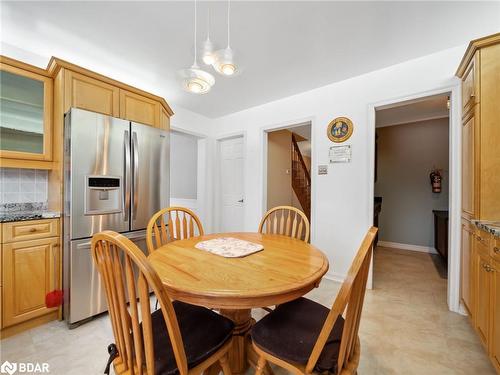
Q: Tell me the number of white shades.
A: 3